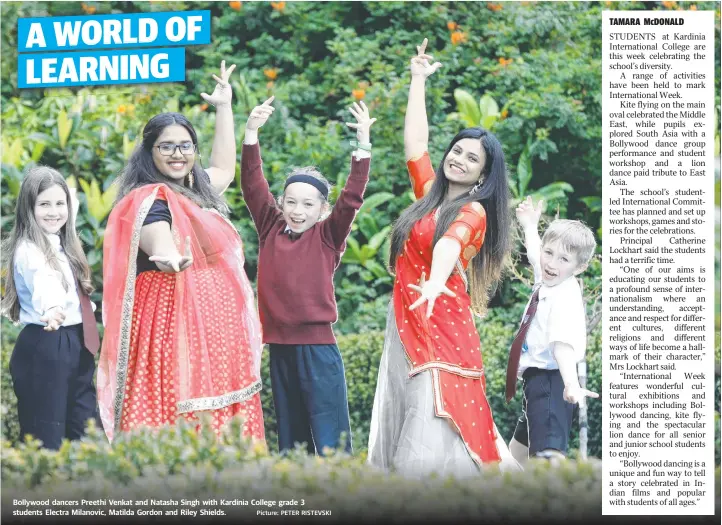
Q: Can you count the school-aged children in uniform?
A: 3